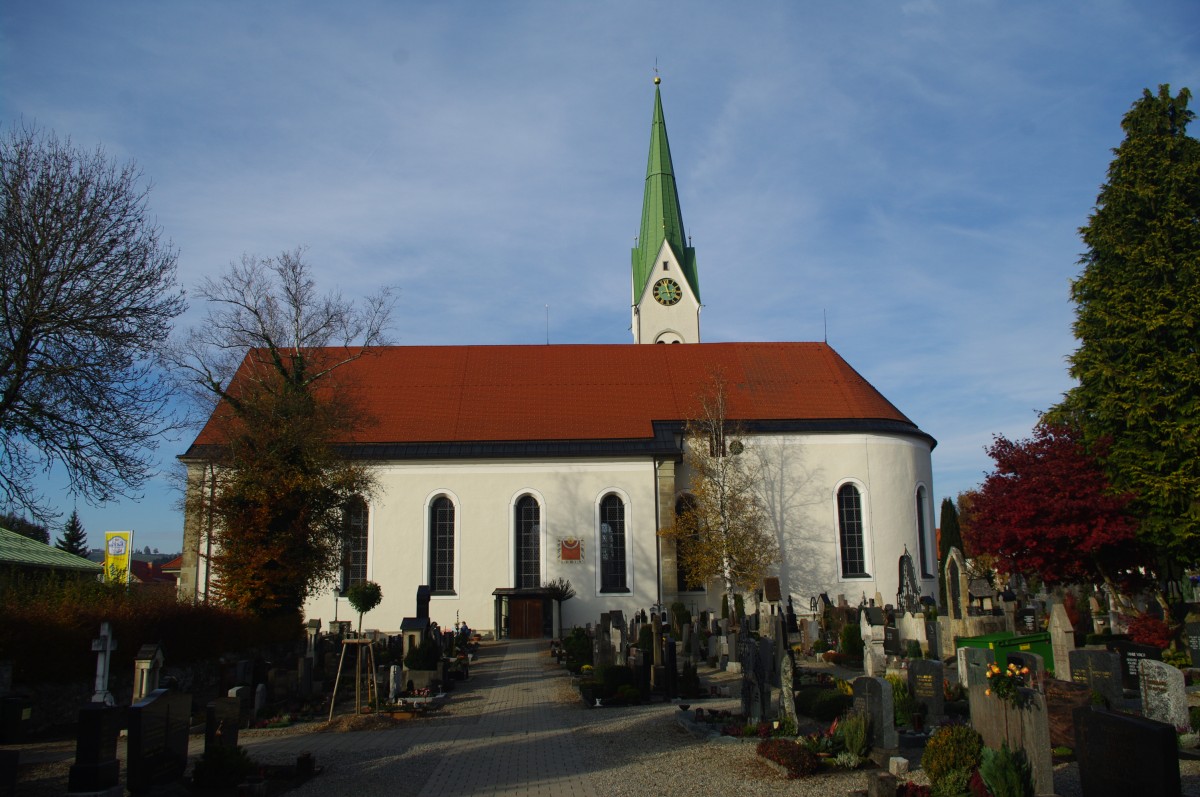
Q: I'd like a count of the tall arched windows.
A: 7